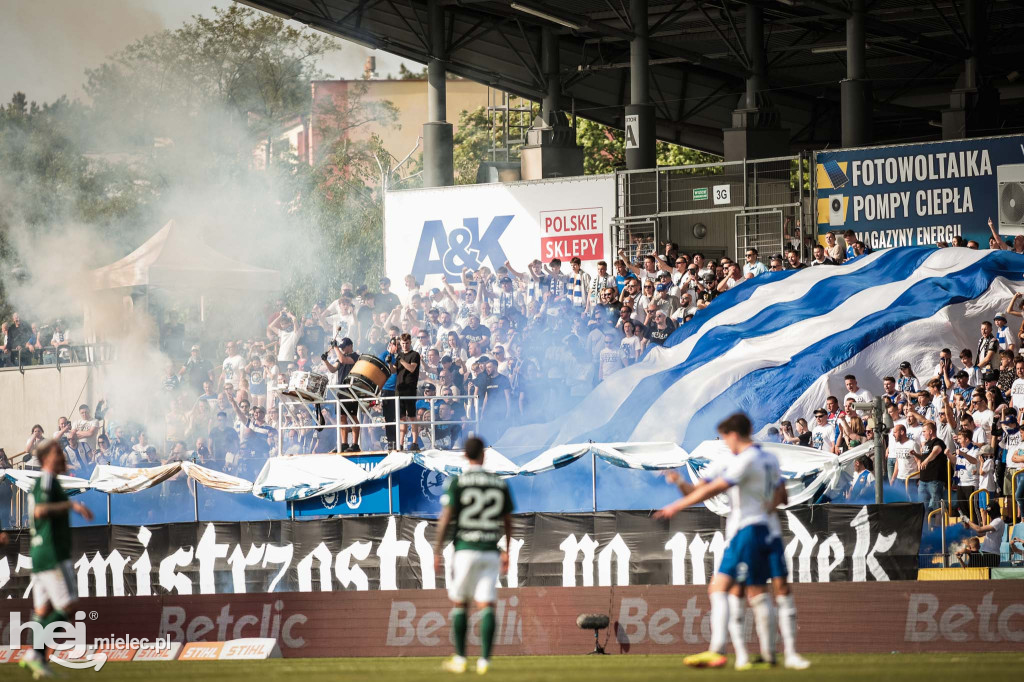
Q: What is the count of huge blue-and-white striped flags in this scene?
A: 1